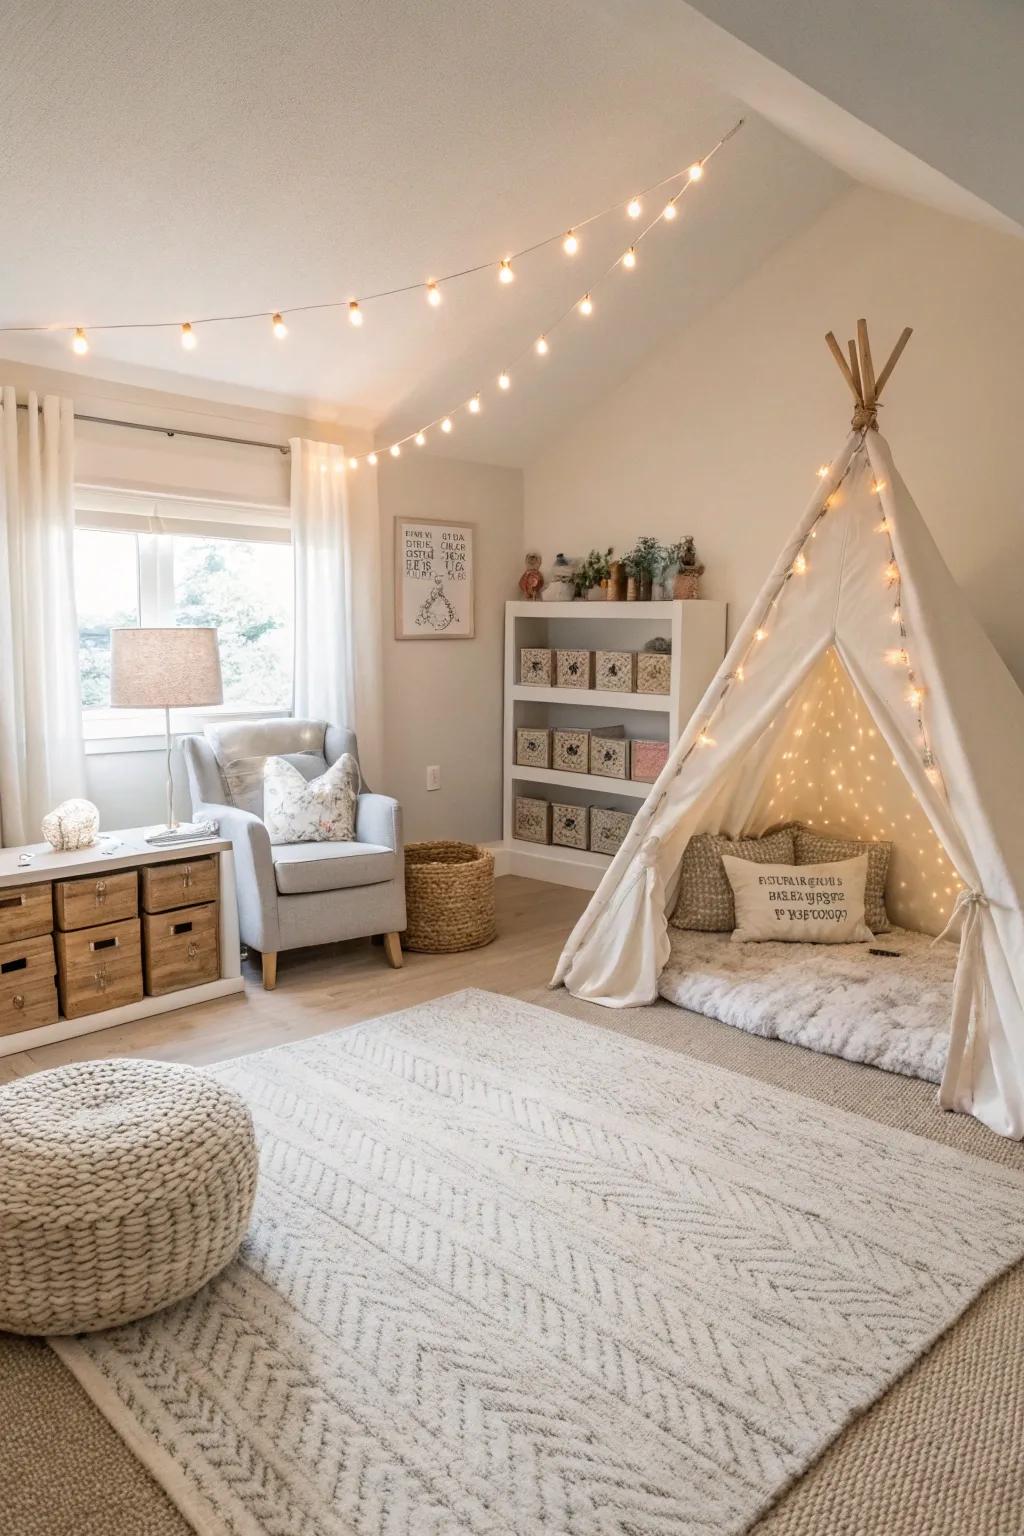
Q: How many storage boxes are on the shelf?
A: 11